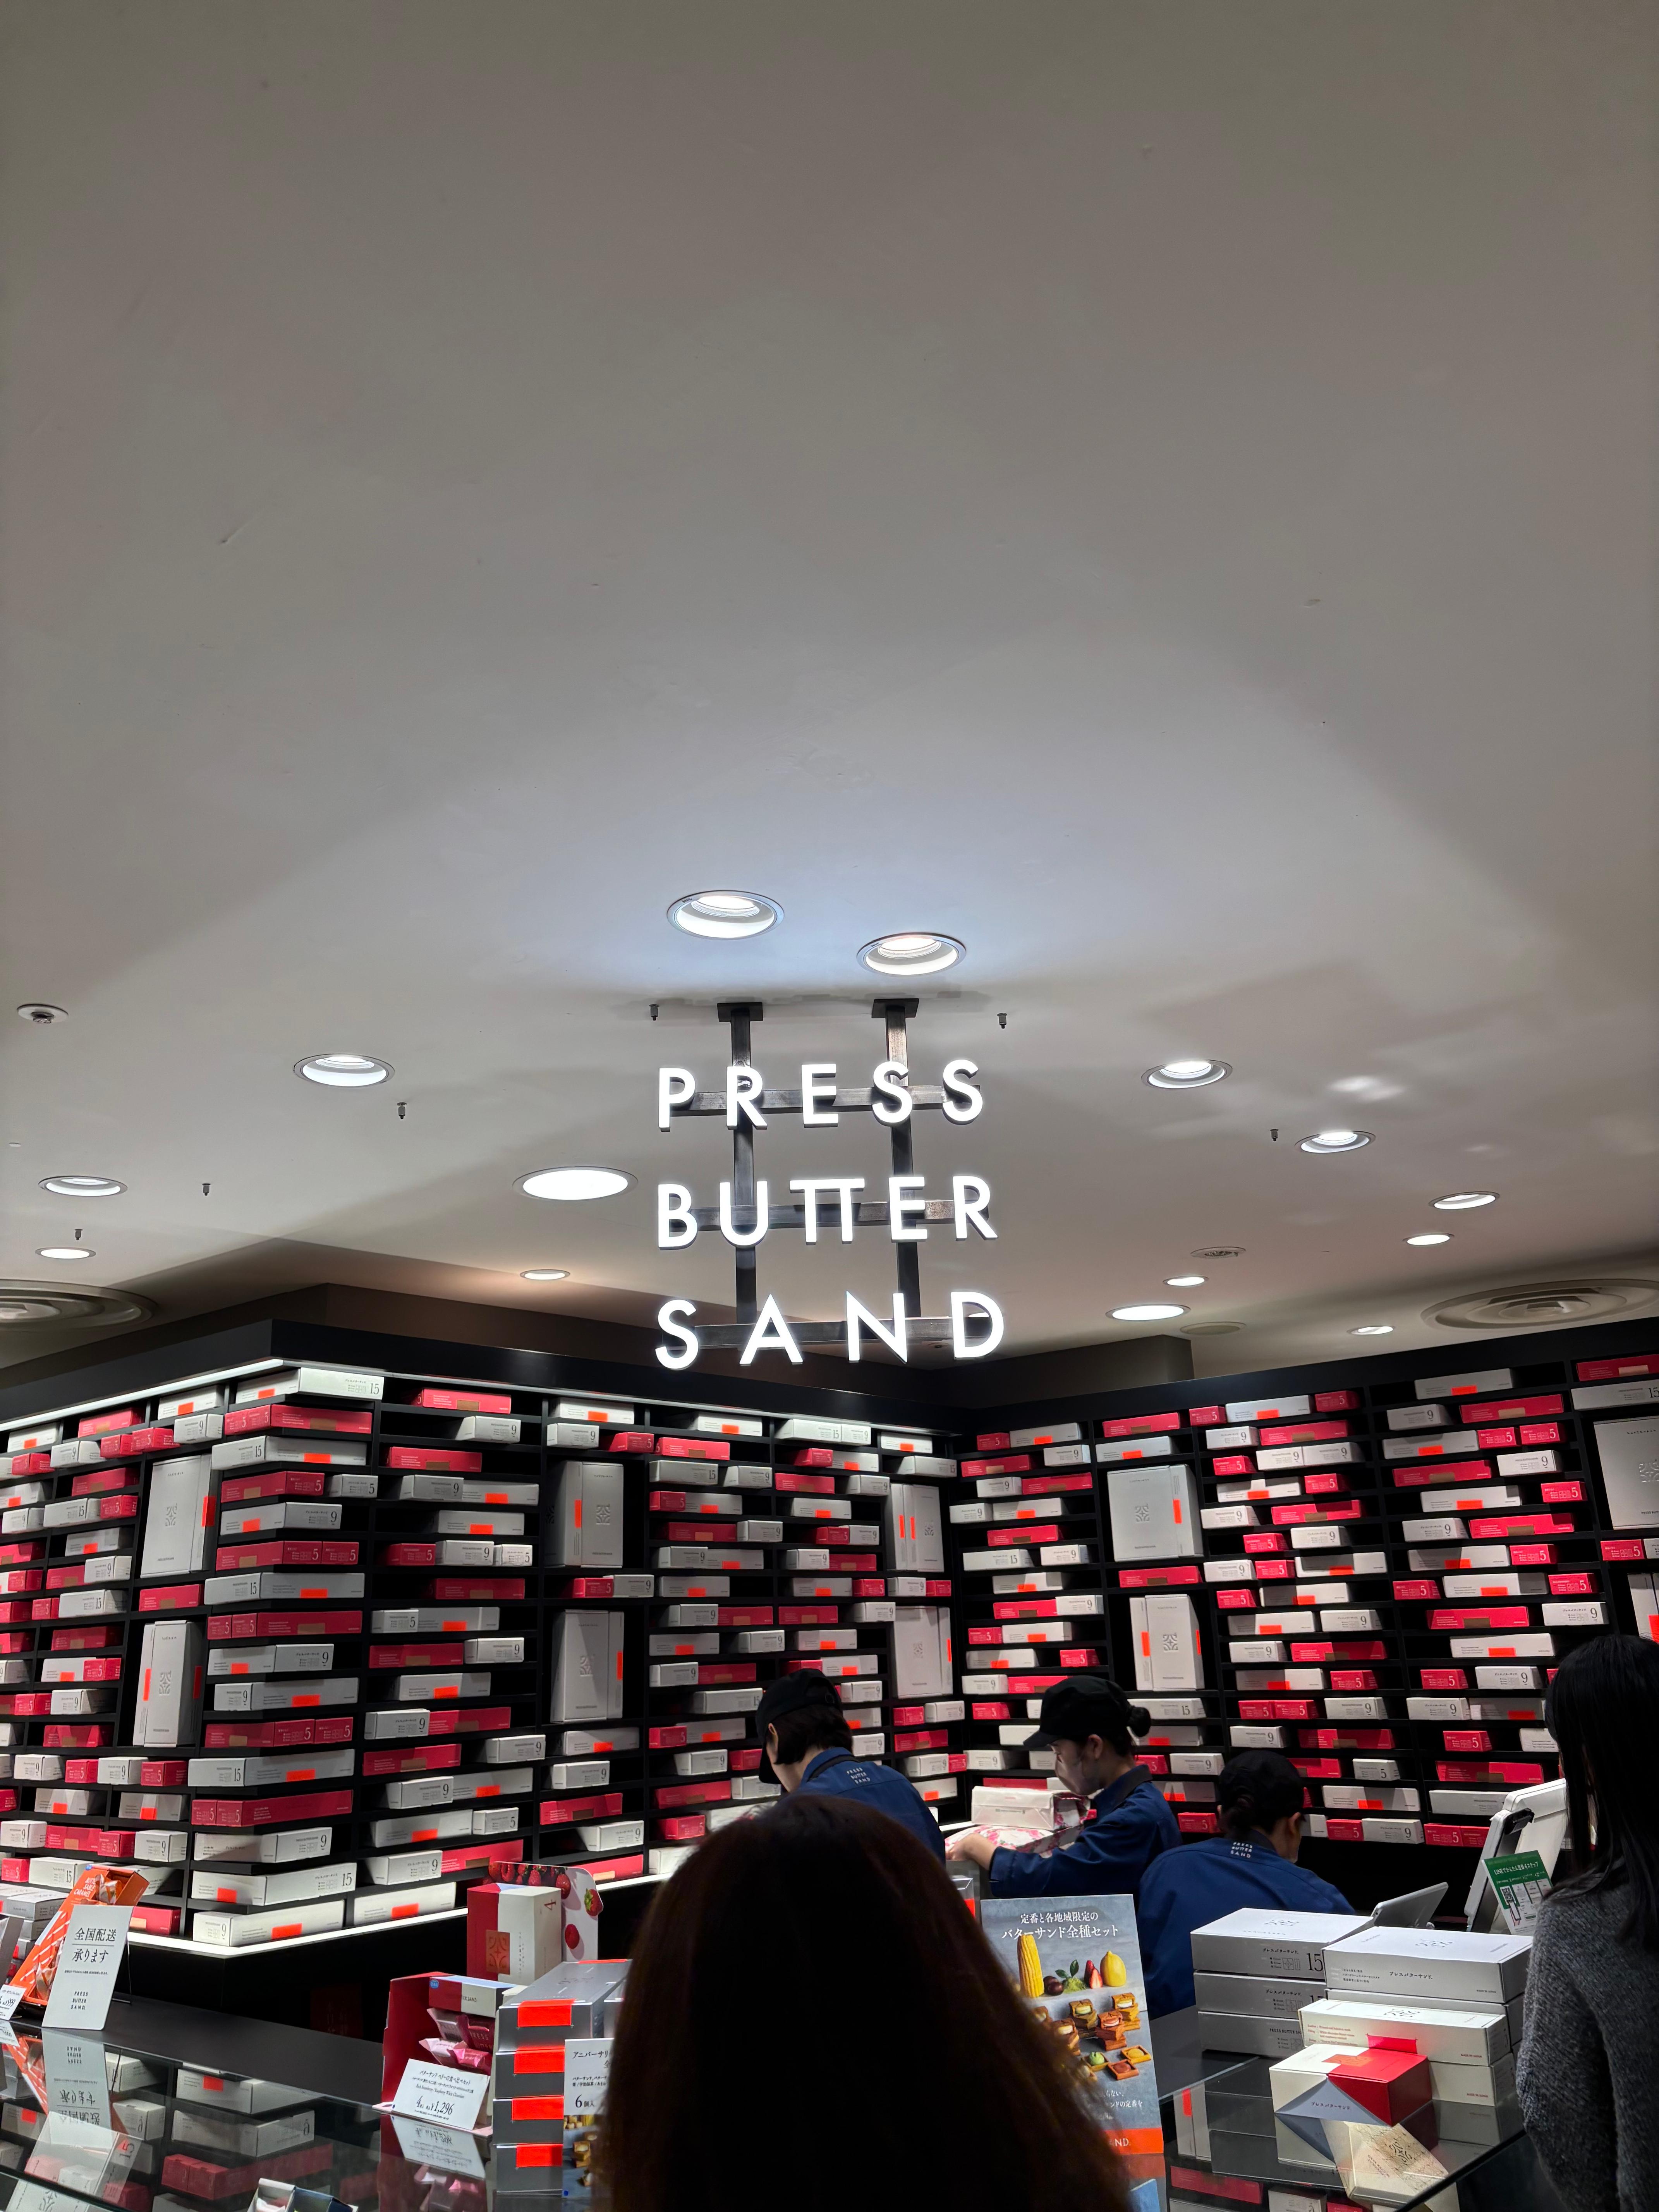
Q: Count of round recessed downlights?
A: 14